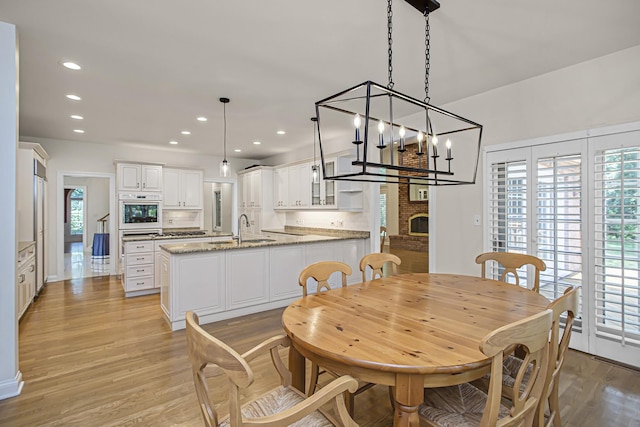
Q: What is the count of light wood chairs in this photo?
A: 6